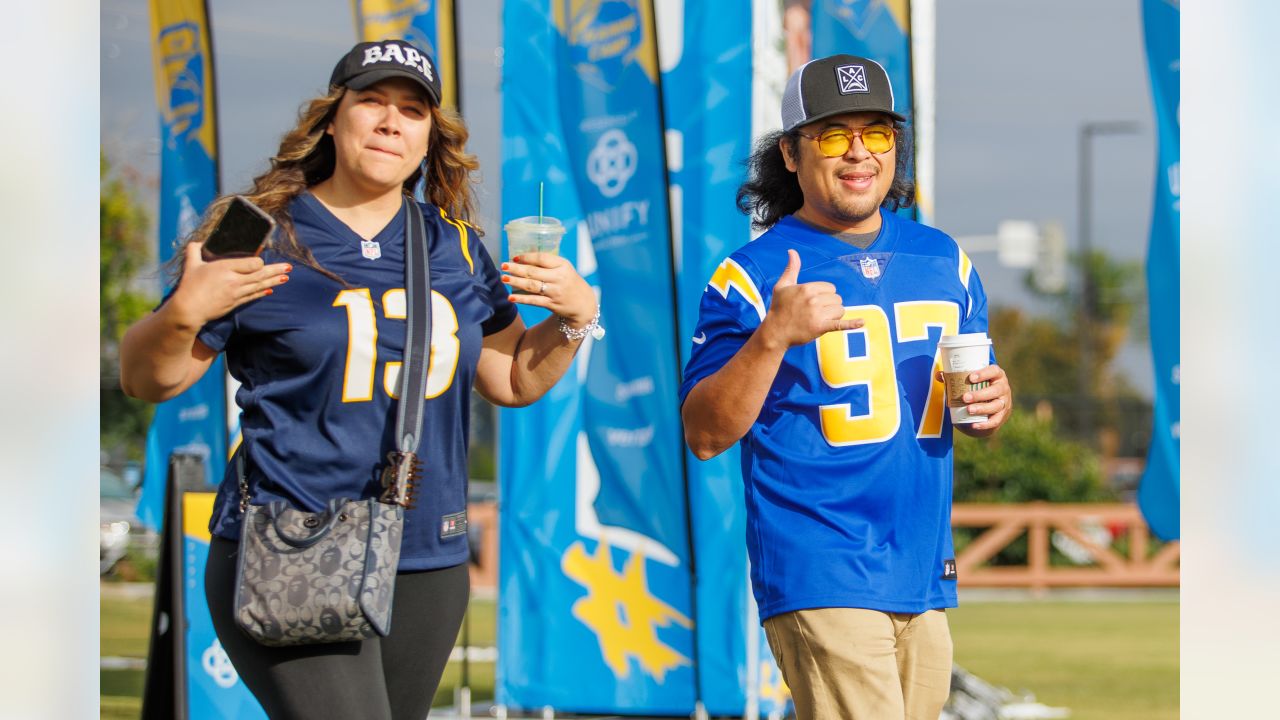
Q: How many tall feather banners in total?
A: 5